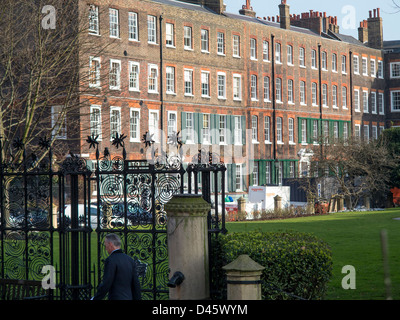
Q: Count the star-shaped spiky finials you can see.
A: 6